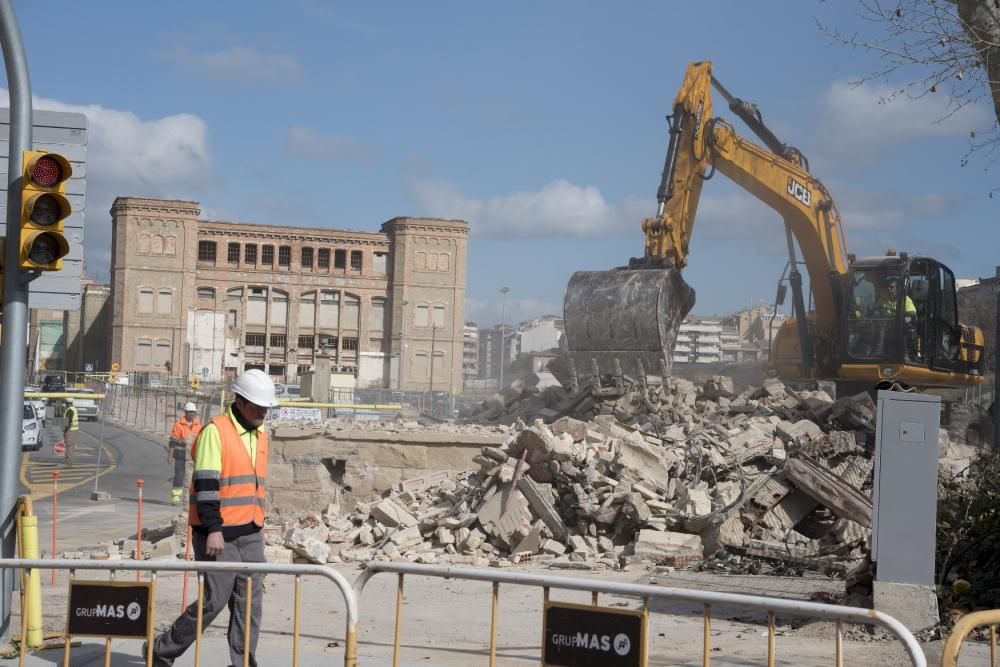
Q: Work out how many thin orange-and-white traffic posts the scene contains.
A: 3